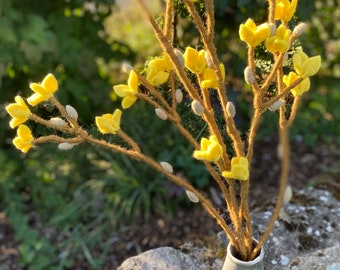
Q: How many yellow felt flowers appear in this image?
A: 15